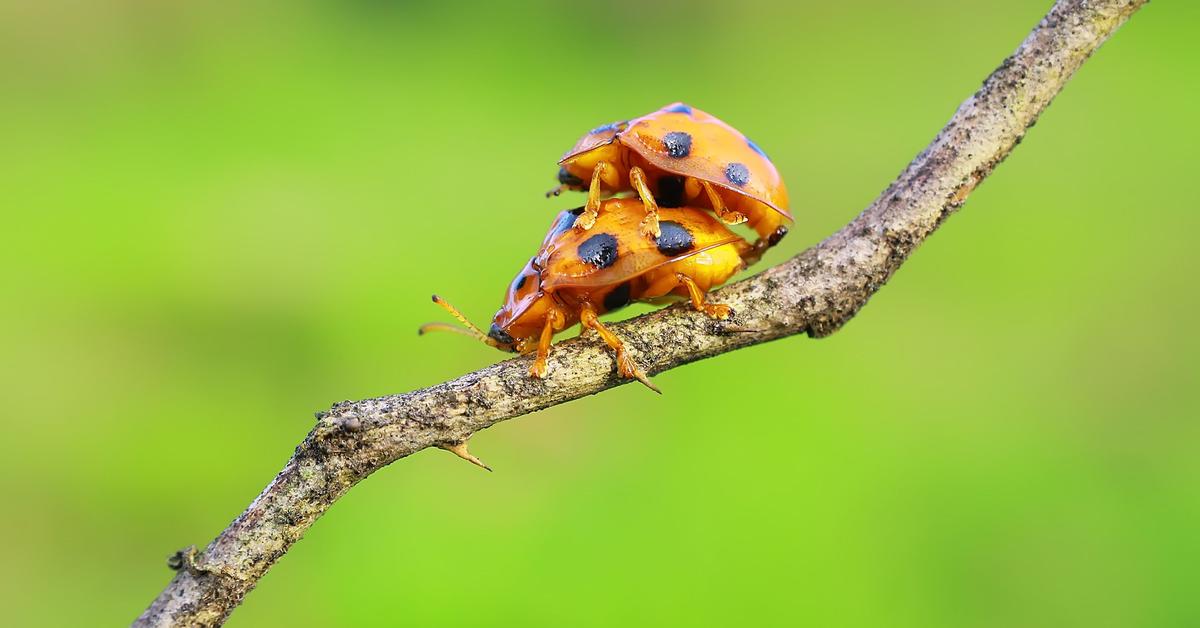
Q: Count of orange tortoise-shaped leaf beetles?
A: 2